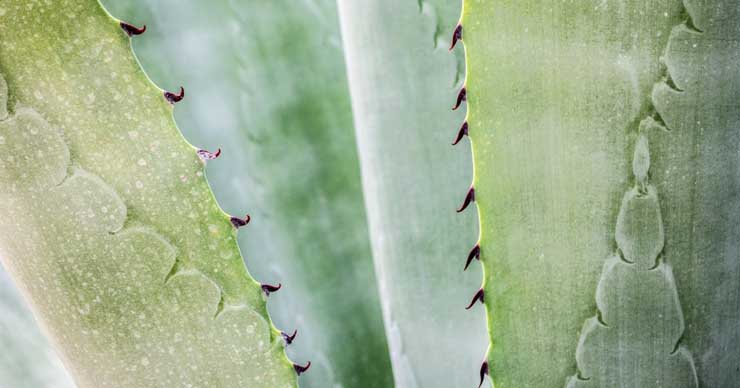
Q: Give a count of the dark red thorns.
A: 14